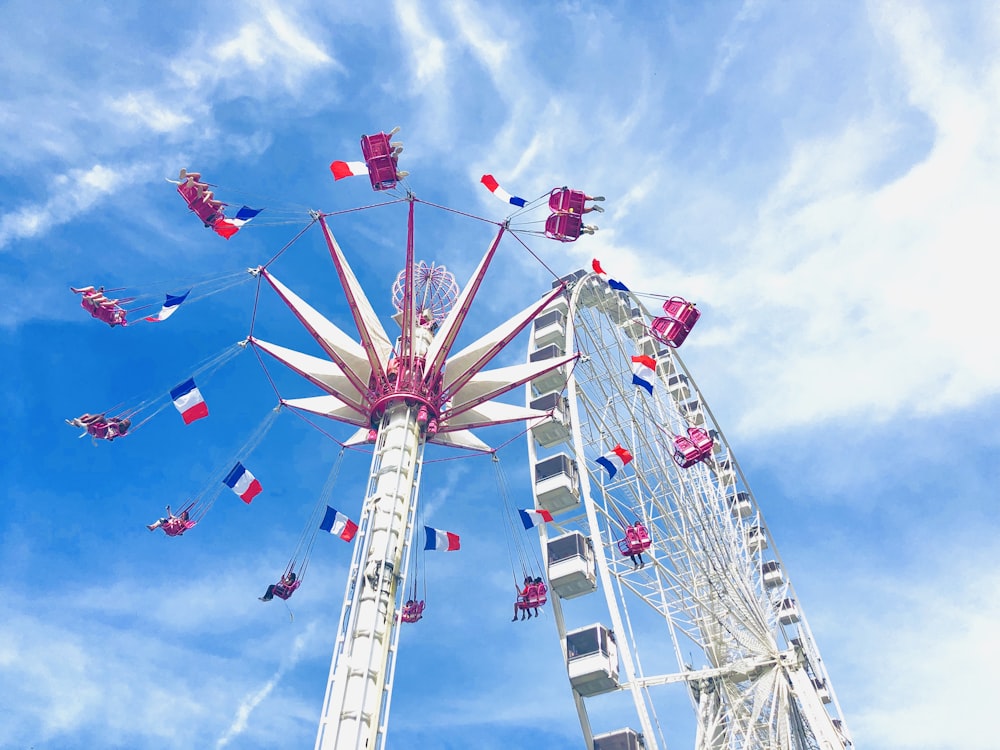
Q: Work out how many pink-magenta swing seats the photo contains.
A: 12